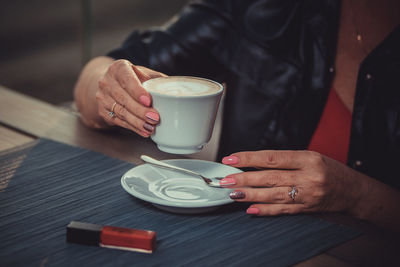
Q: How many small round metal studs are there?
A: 3